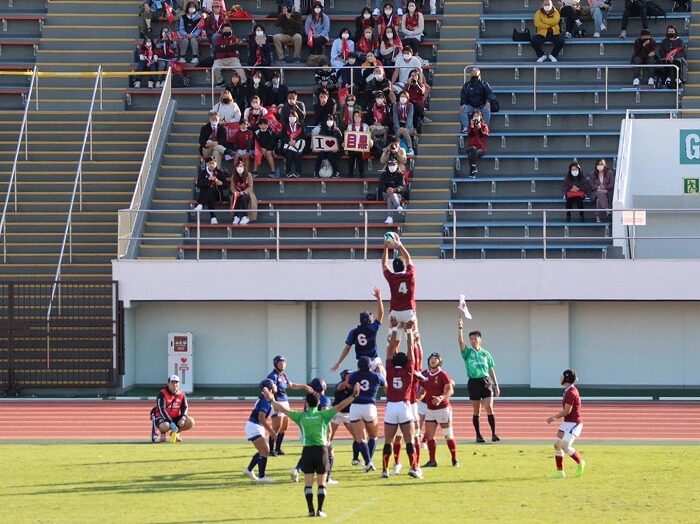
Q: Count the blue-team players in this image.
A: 6